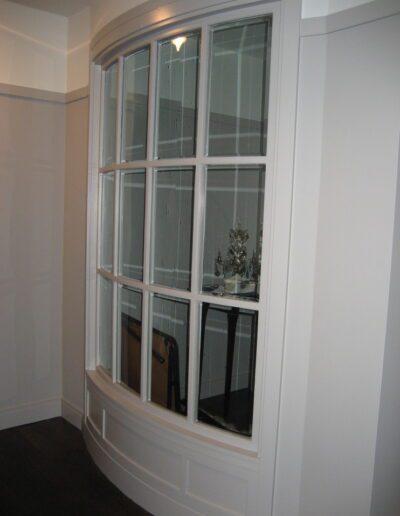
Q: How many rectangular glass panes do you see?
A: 12